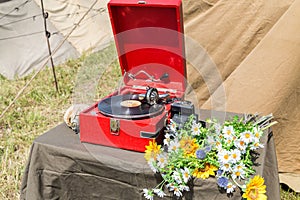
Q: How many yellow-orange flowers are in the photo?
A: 4